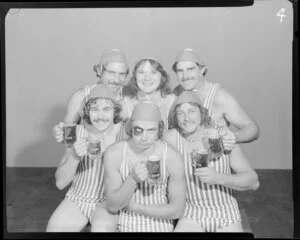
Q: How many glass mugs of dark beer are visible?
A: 5